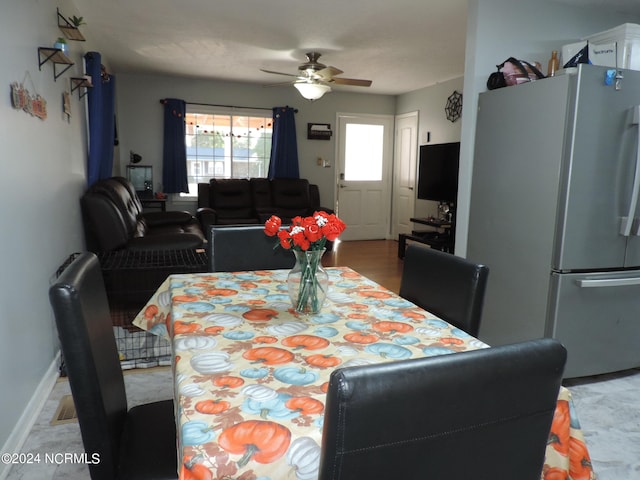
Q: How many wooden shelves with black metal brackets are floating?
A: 3